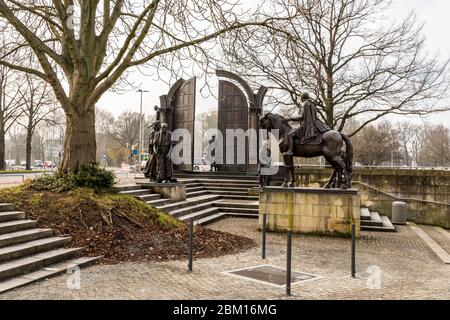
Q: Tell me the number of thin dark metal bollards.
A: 4